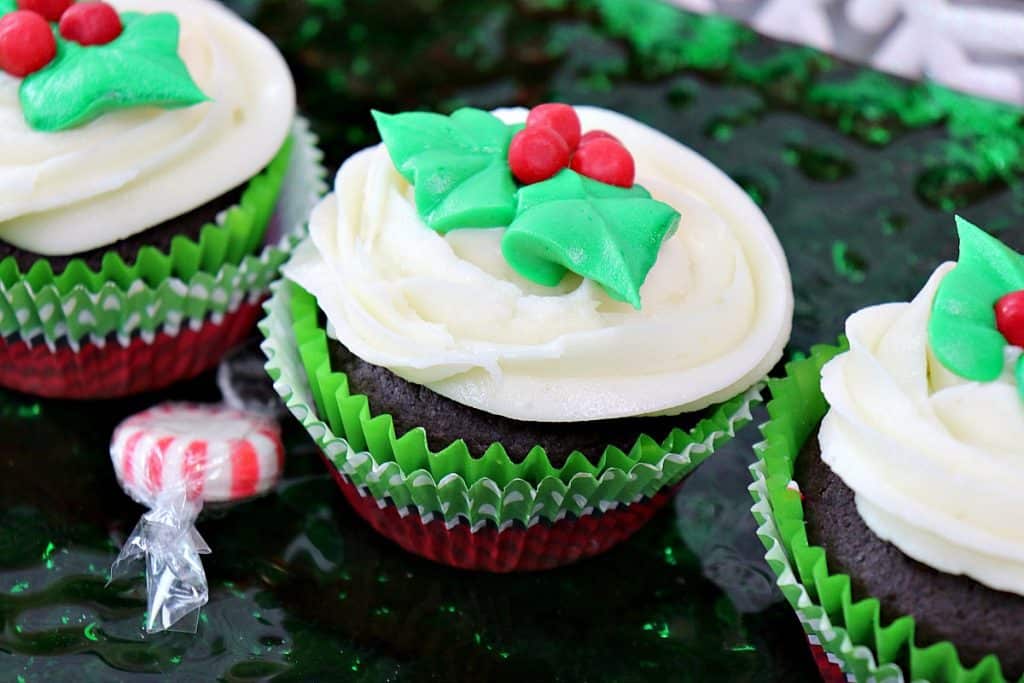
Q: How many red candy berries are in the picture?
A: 8